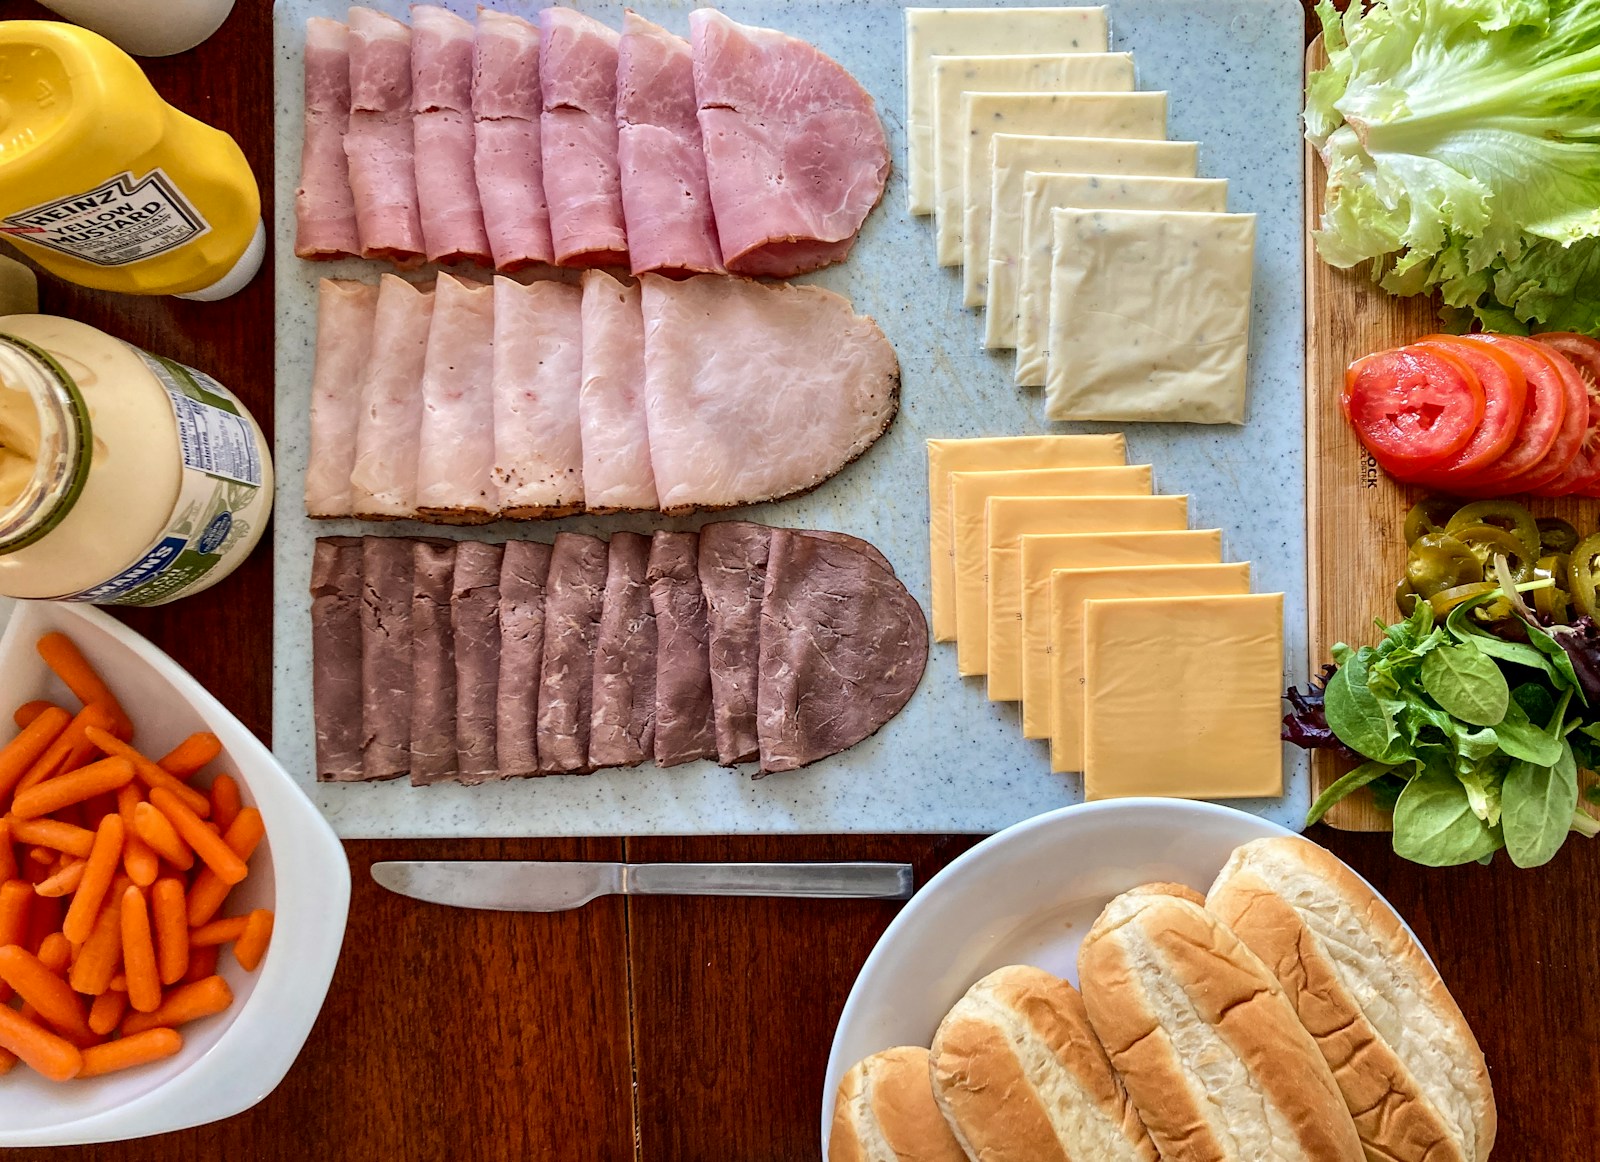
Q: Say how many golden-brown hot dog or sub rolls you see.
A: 4